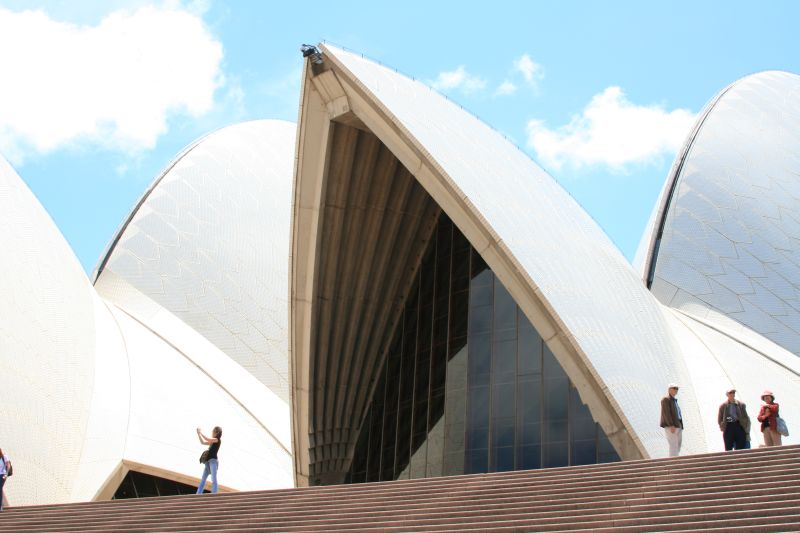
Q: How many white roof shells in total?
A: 4